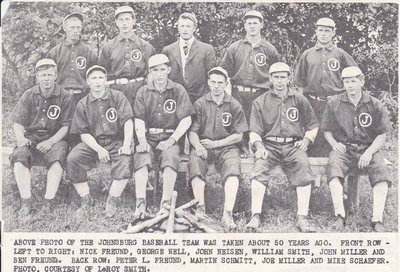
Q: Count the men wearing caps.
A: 10